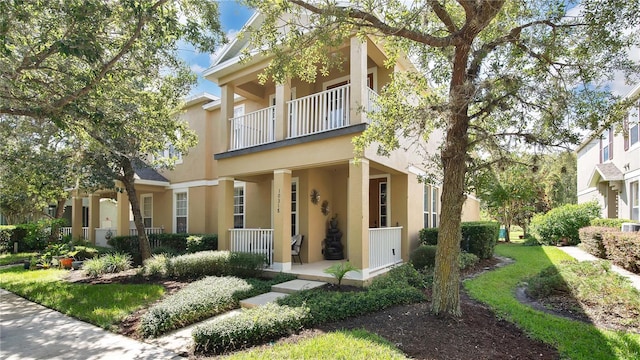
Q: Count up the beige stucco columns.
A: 9